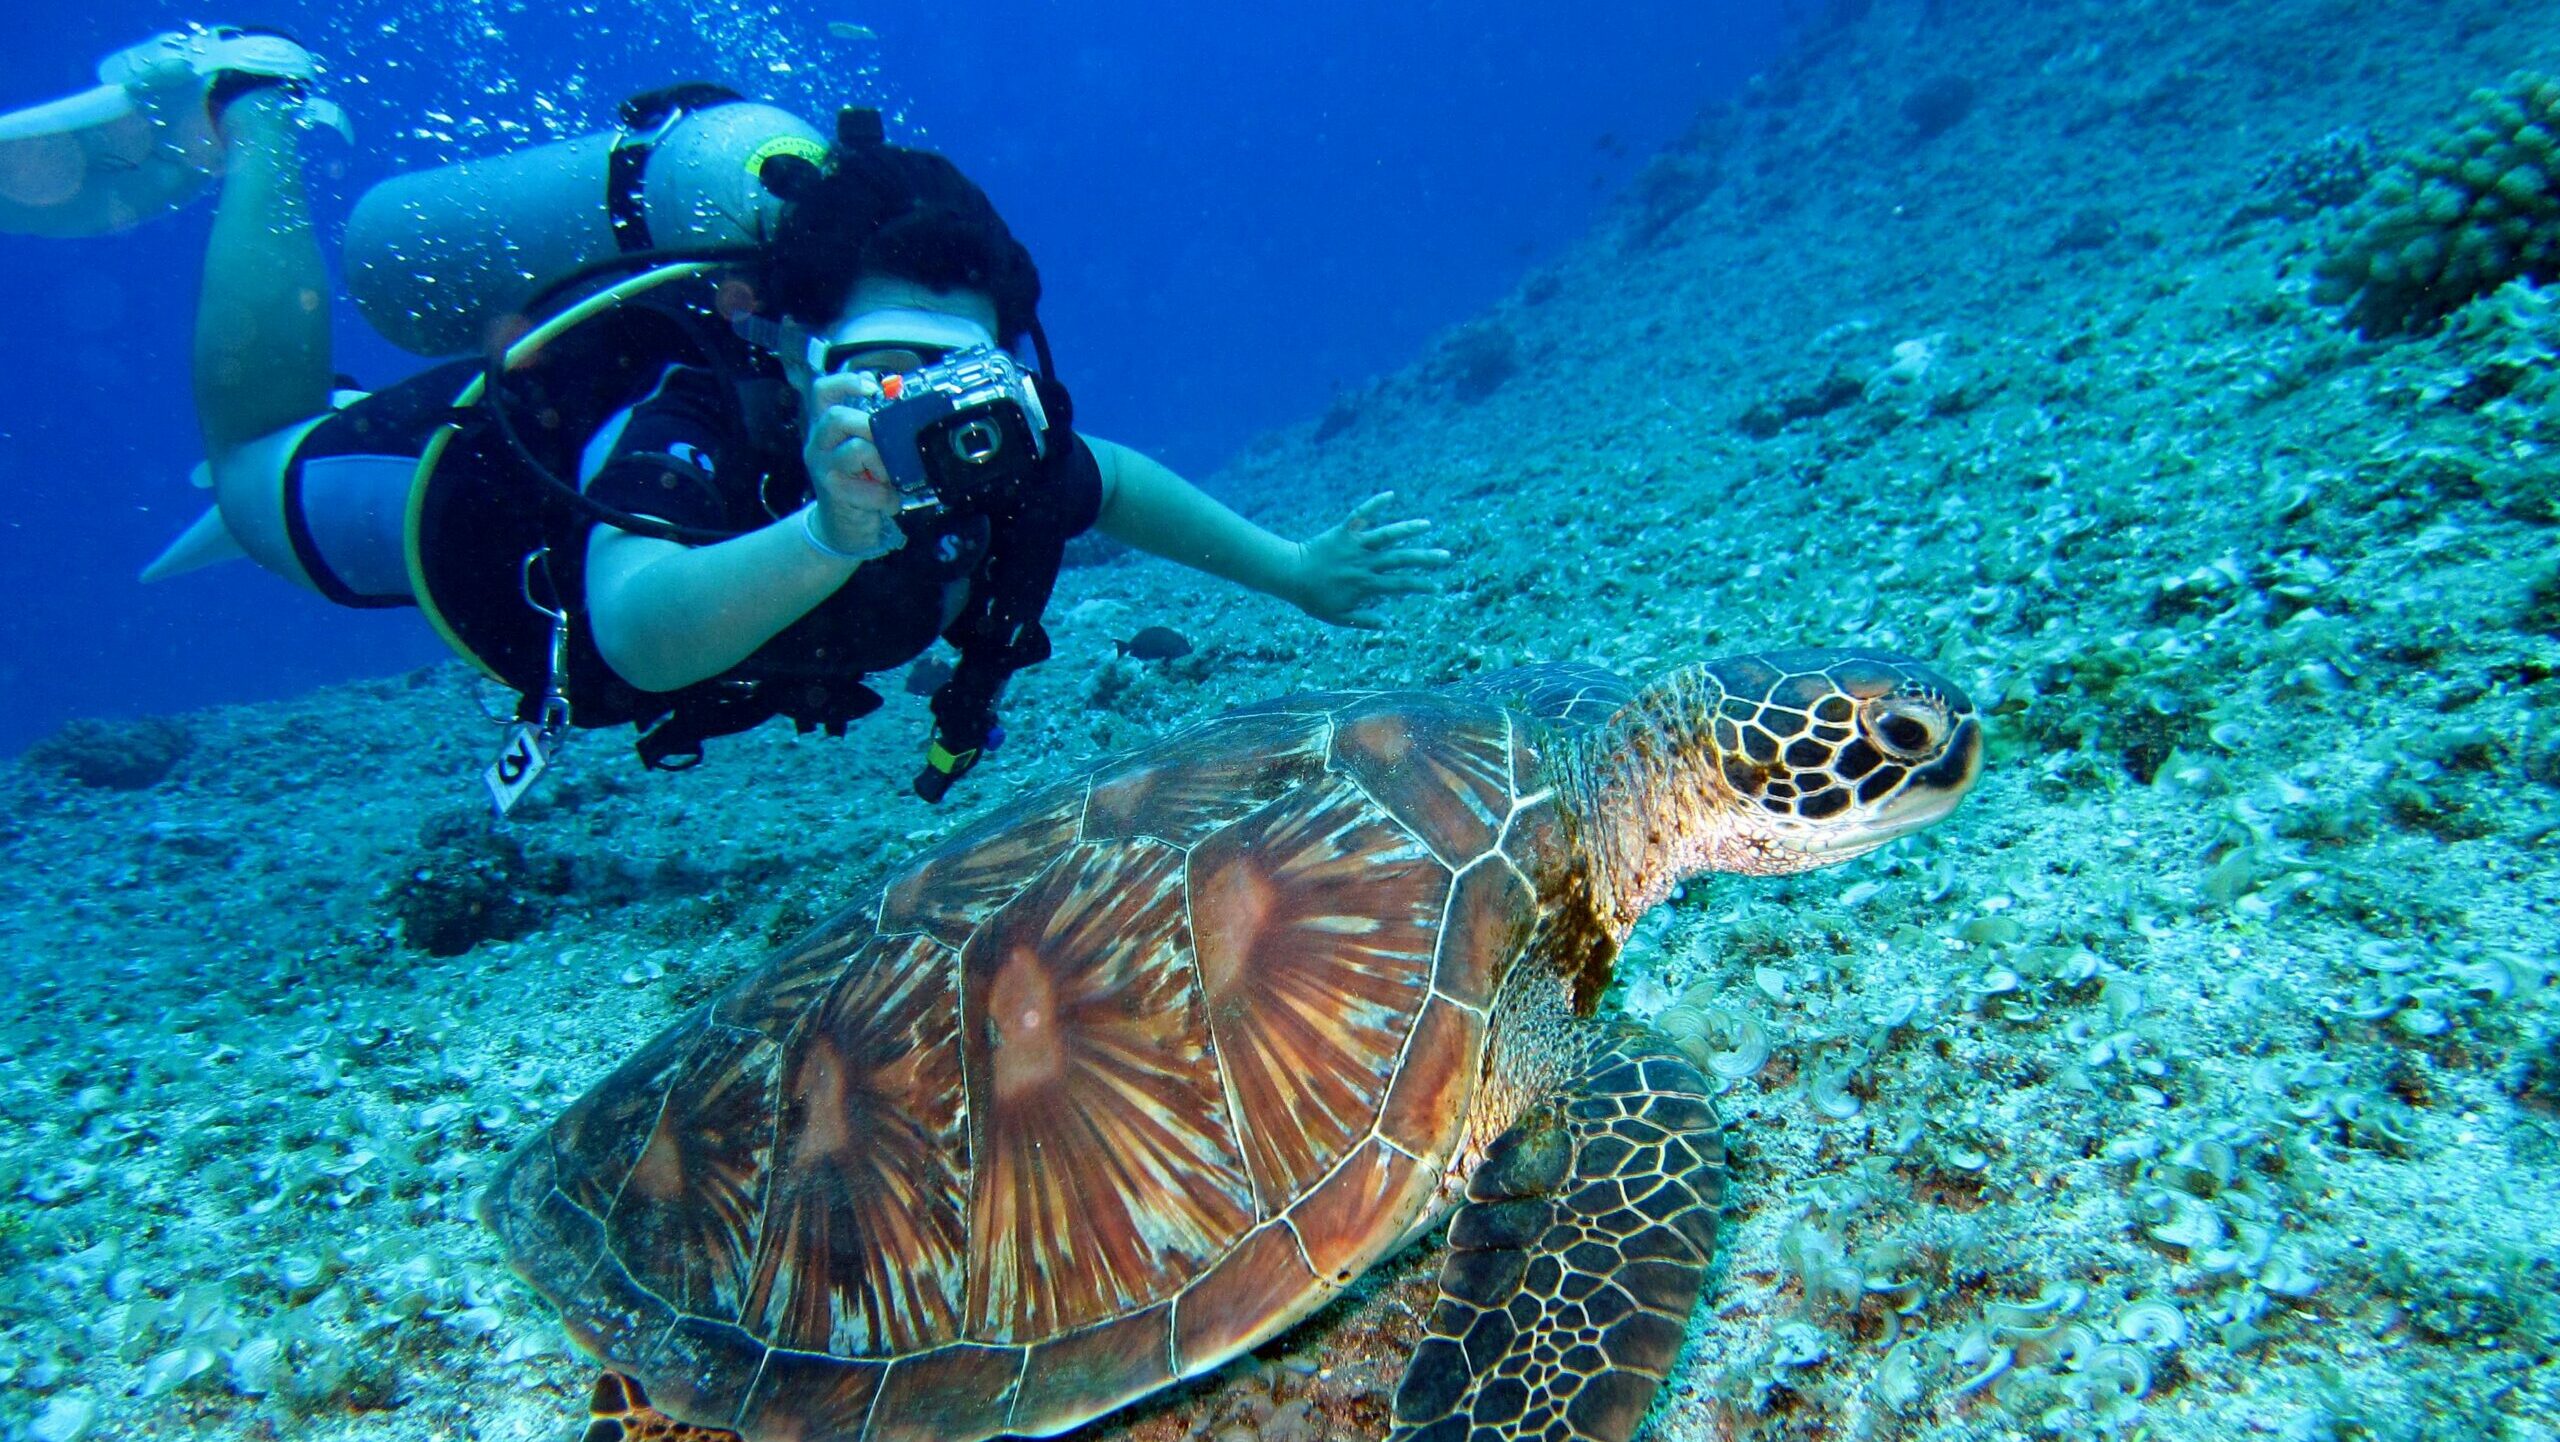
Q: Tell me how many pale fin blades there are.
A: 2